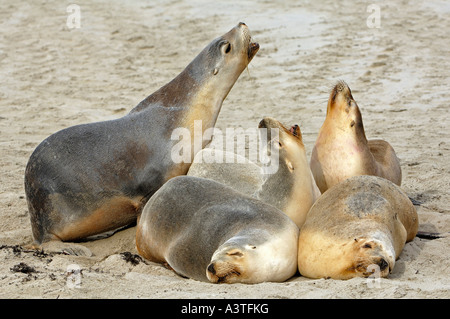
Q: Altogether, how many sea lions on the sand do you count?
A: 5